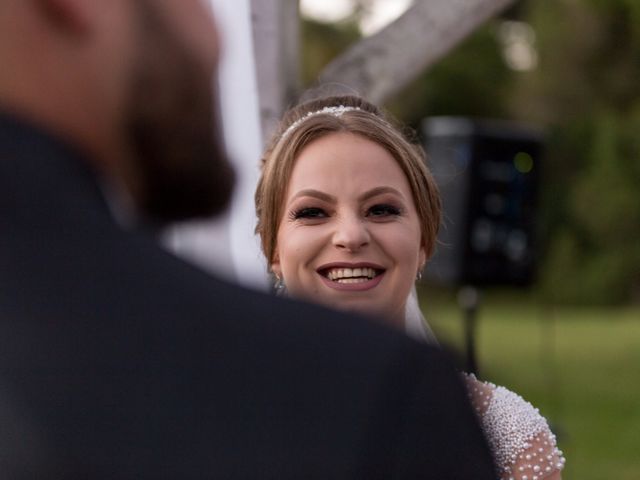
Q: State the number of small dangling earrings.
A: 2